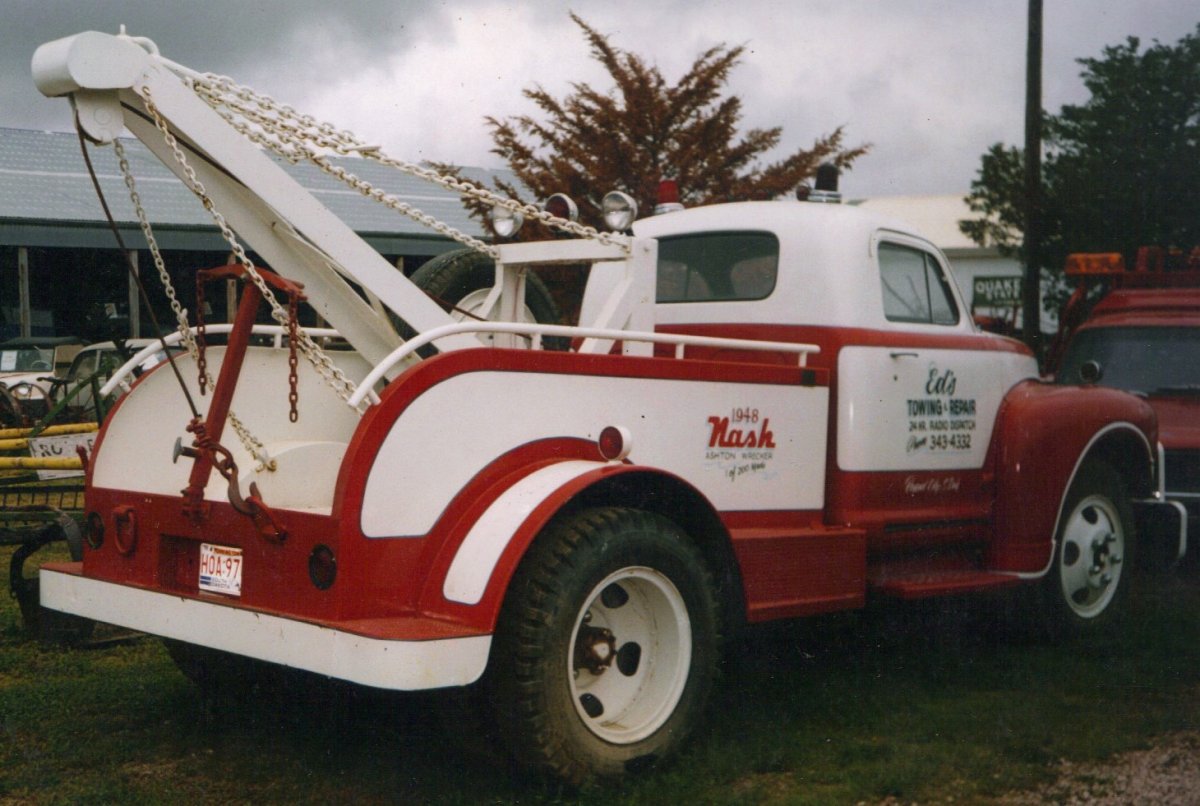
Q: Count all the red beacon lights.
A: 1